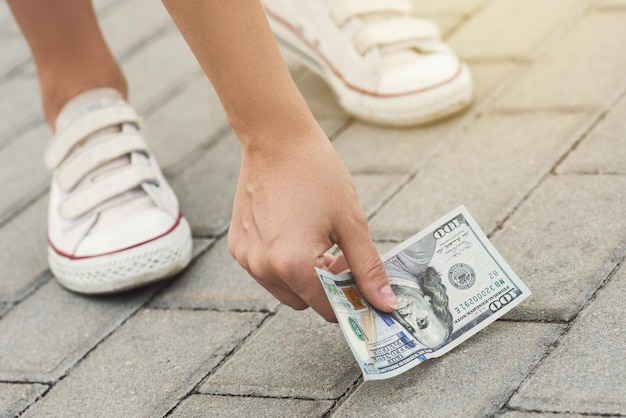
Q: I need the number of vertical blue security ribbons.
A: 1